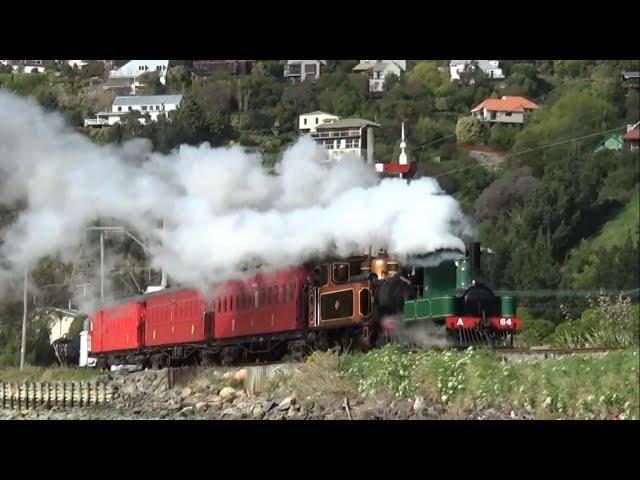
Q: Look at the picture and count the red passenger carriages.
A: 3